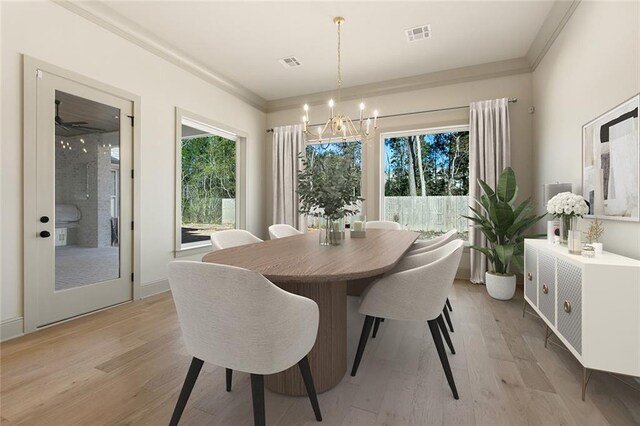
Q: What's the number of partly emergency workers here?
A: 0